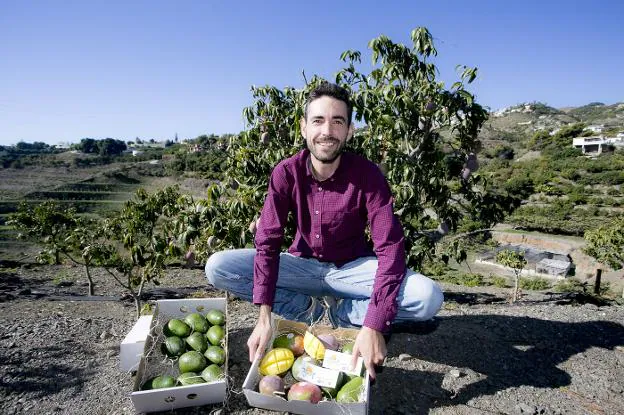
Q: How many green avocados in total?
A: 11